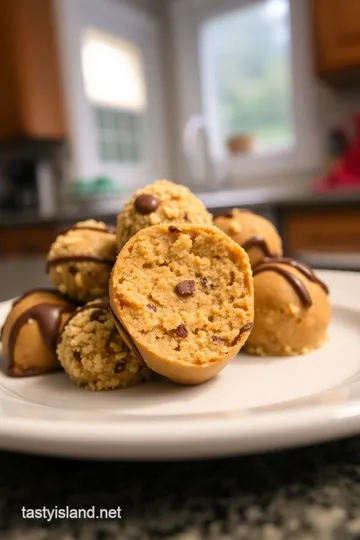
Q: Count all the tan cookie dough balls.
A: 7